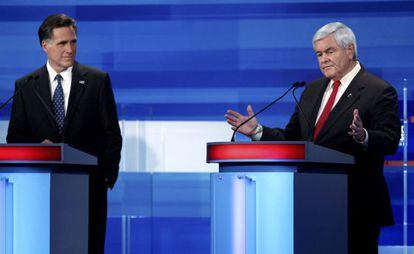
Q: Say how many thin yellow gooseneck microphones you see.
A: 0